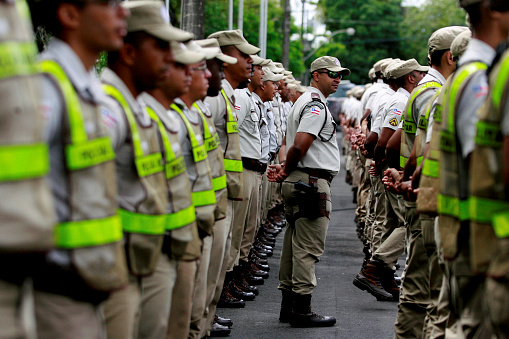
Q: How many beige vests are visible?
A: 12